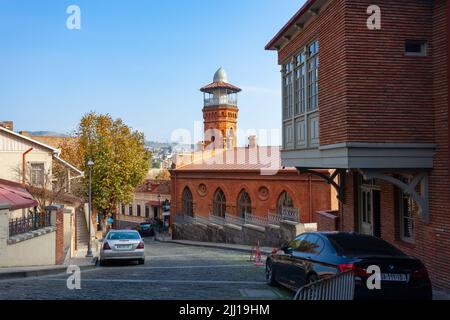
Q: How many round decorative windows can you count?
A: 2